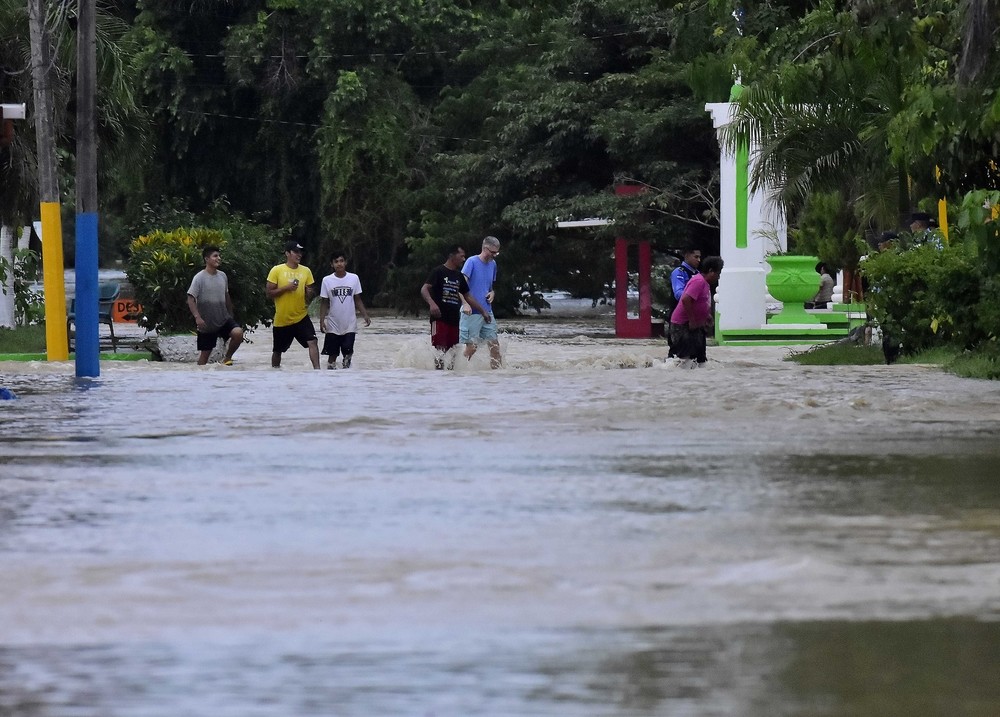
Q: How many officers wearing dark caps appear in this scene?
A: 2